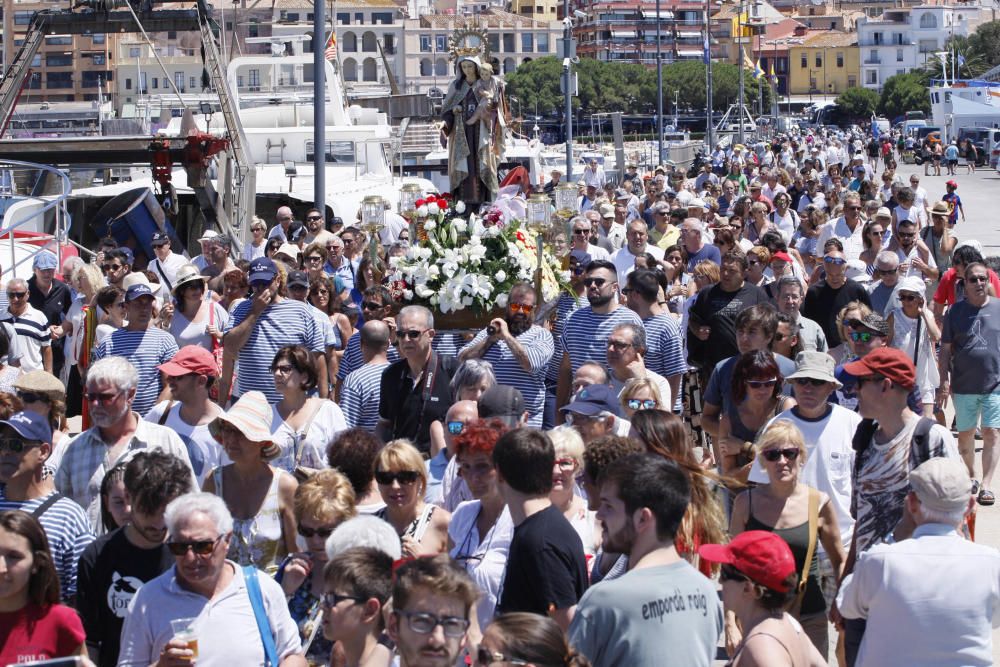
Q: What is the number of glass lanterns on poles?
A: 4